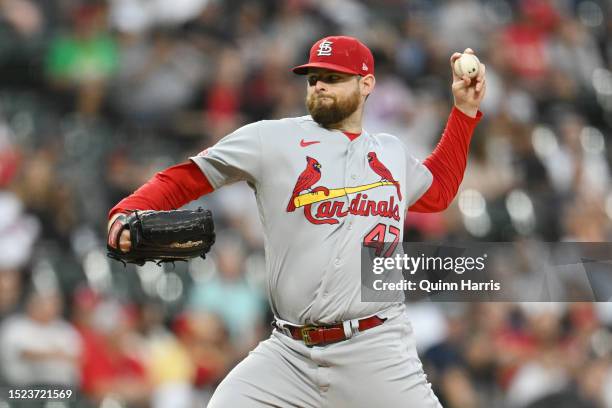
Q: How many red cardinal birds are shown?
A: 2